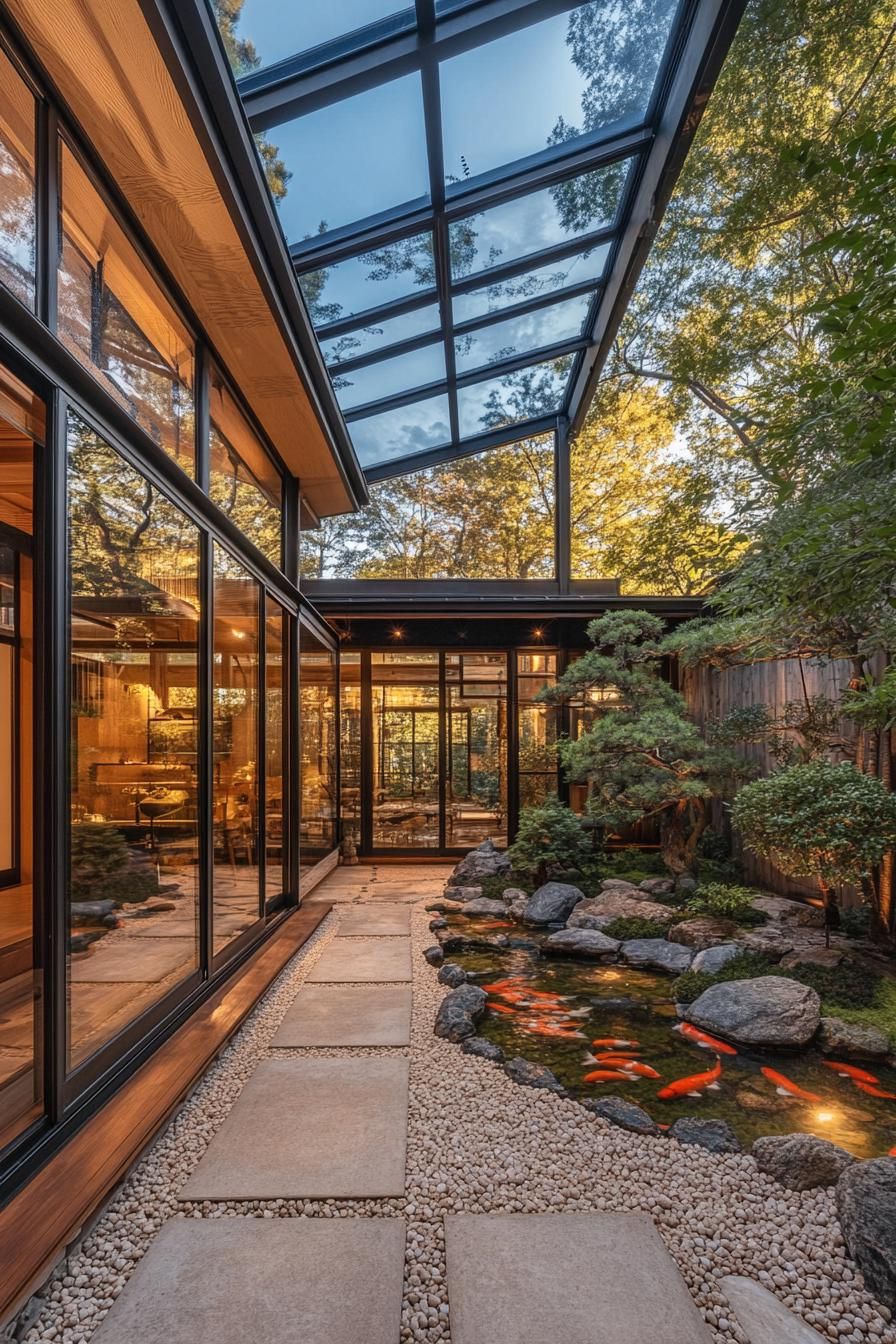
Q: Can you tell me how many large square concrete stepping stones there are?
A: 6